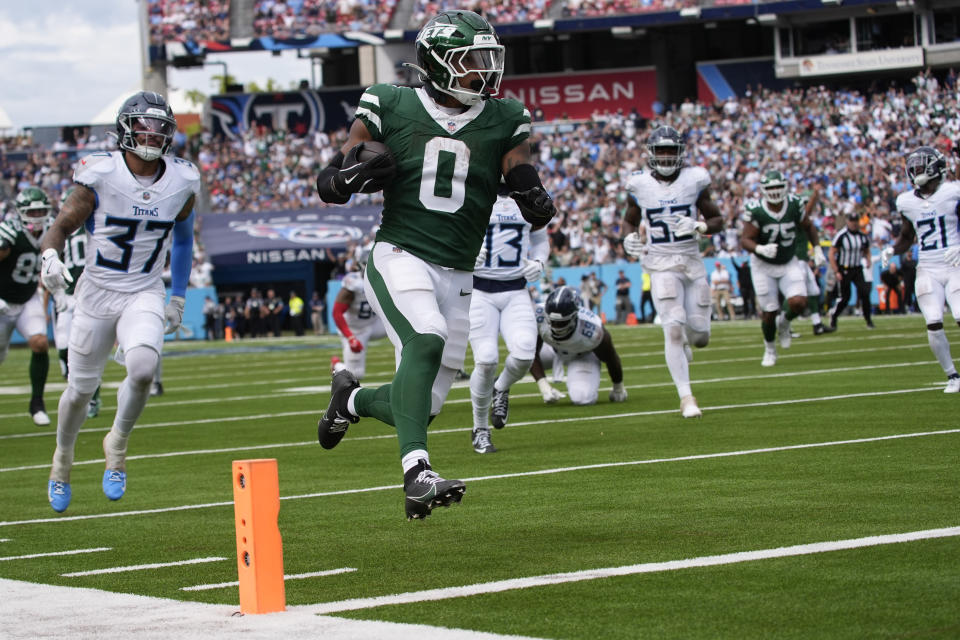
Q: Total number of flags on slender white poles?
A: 0